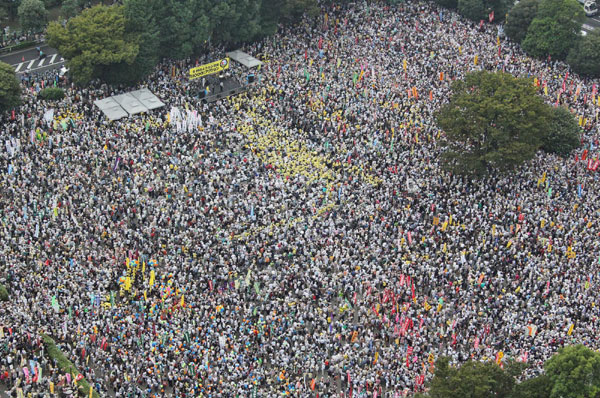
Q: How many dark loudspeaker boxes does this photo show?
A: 2